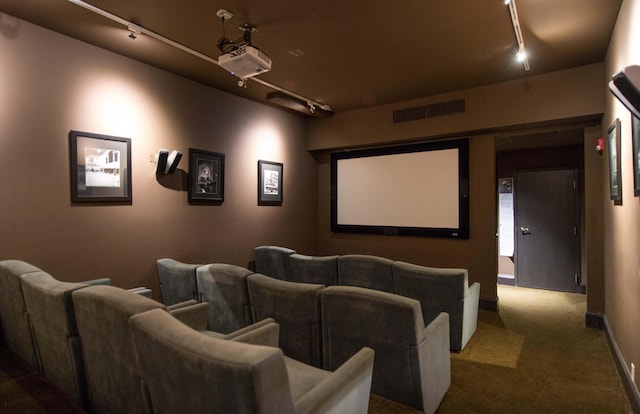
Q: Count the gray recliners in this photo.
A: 12